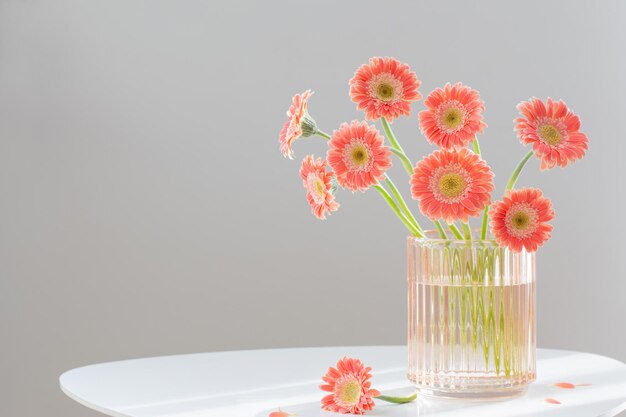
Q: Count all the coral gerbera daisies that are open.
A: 9